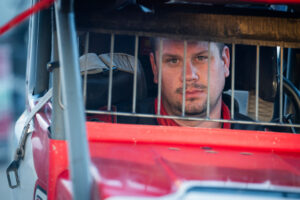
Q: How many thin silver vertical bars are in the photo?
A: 9